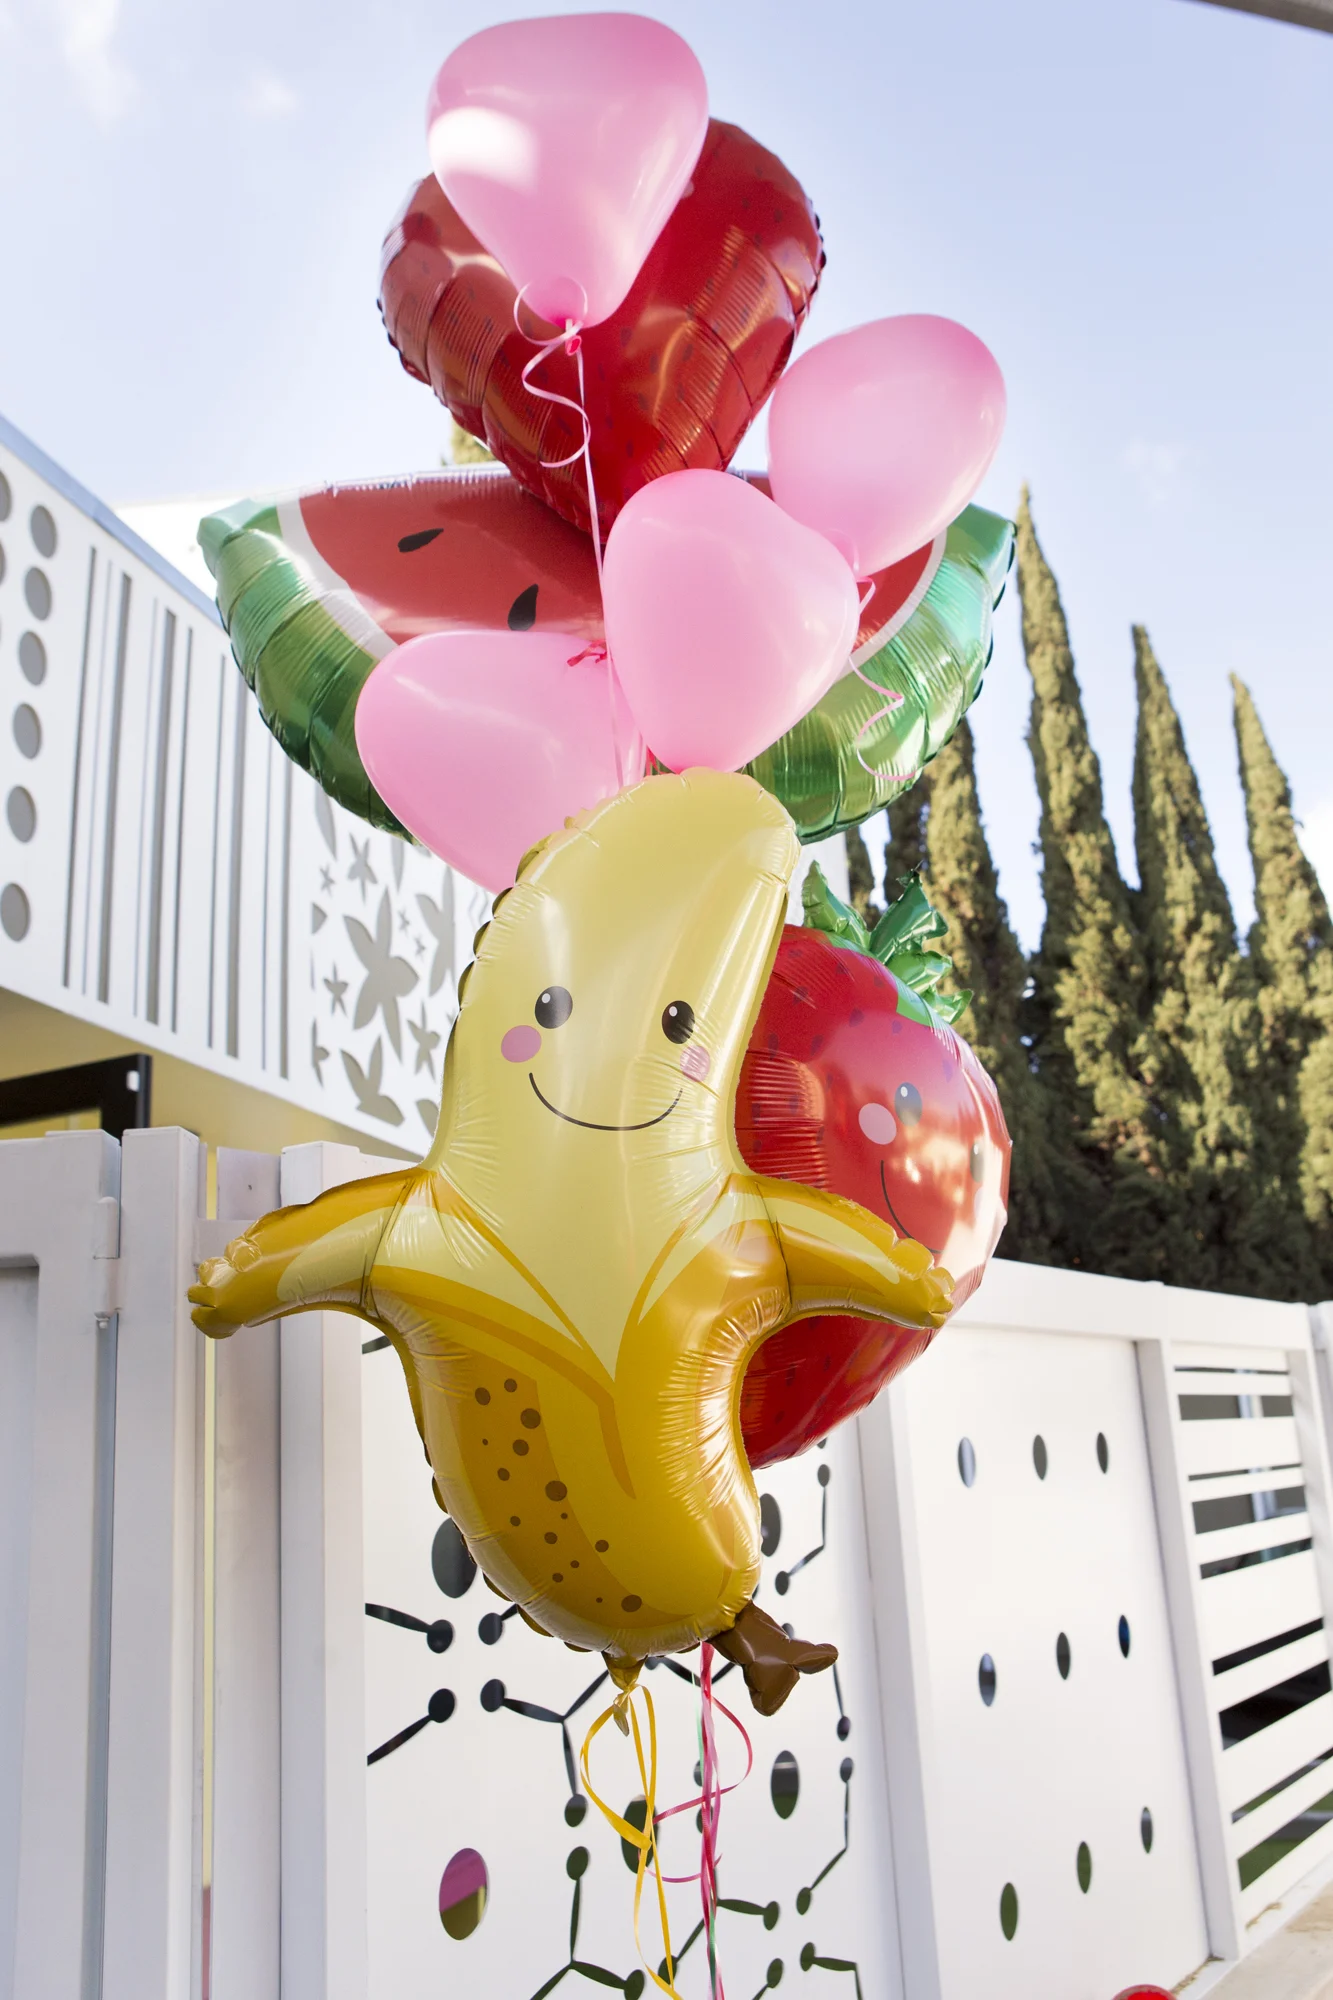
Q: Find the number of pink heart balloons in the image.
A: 4